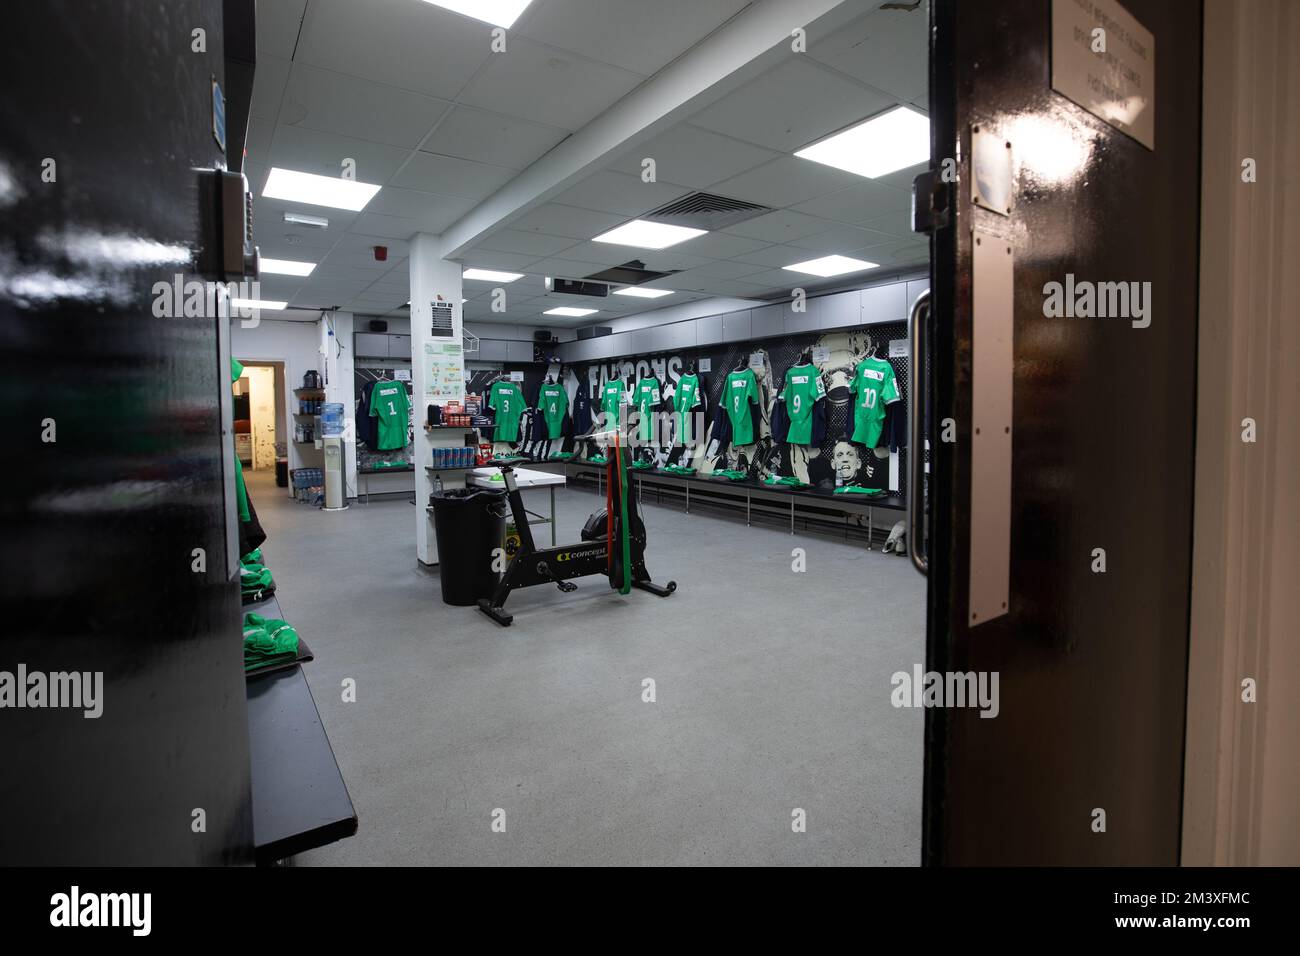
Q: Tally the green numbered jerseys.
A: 9